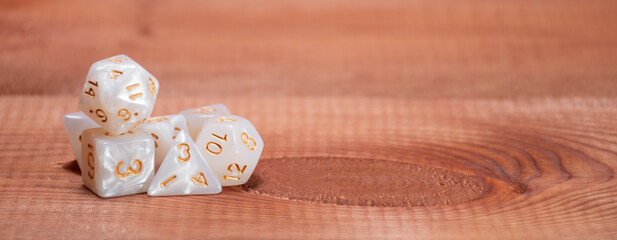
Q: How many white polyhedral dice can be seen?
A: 7